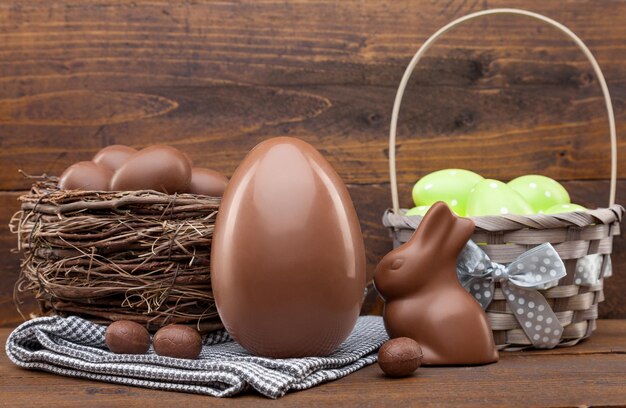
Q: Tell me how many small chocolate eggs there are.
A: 3